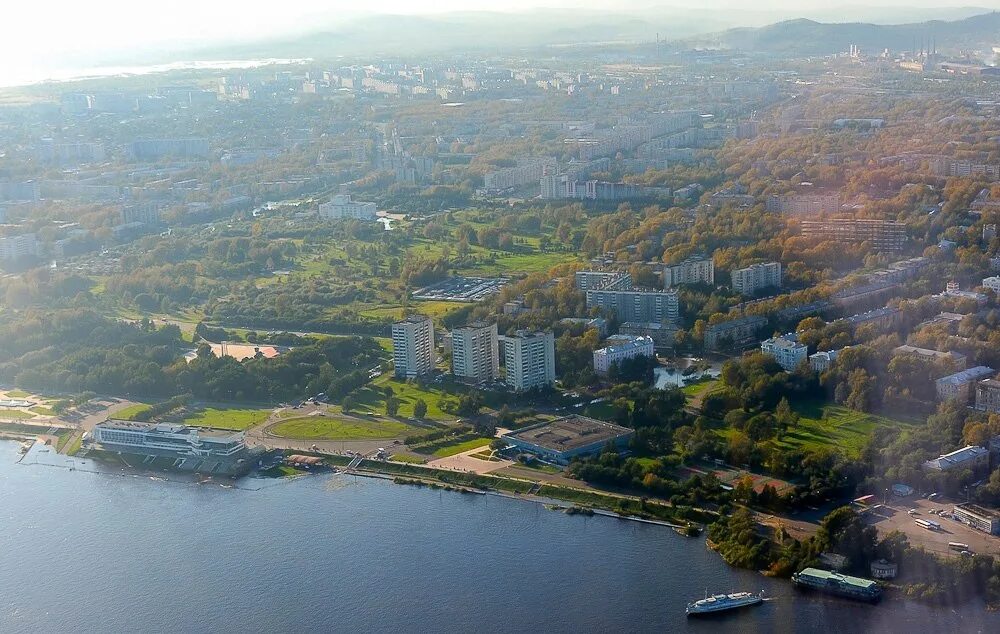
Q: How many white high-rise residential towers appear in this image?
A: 3